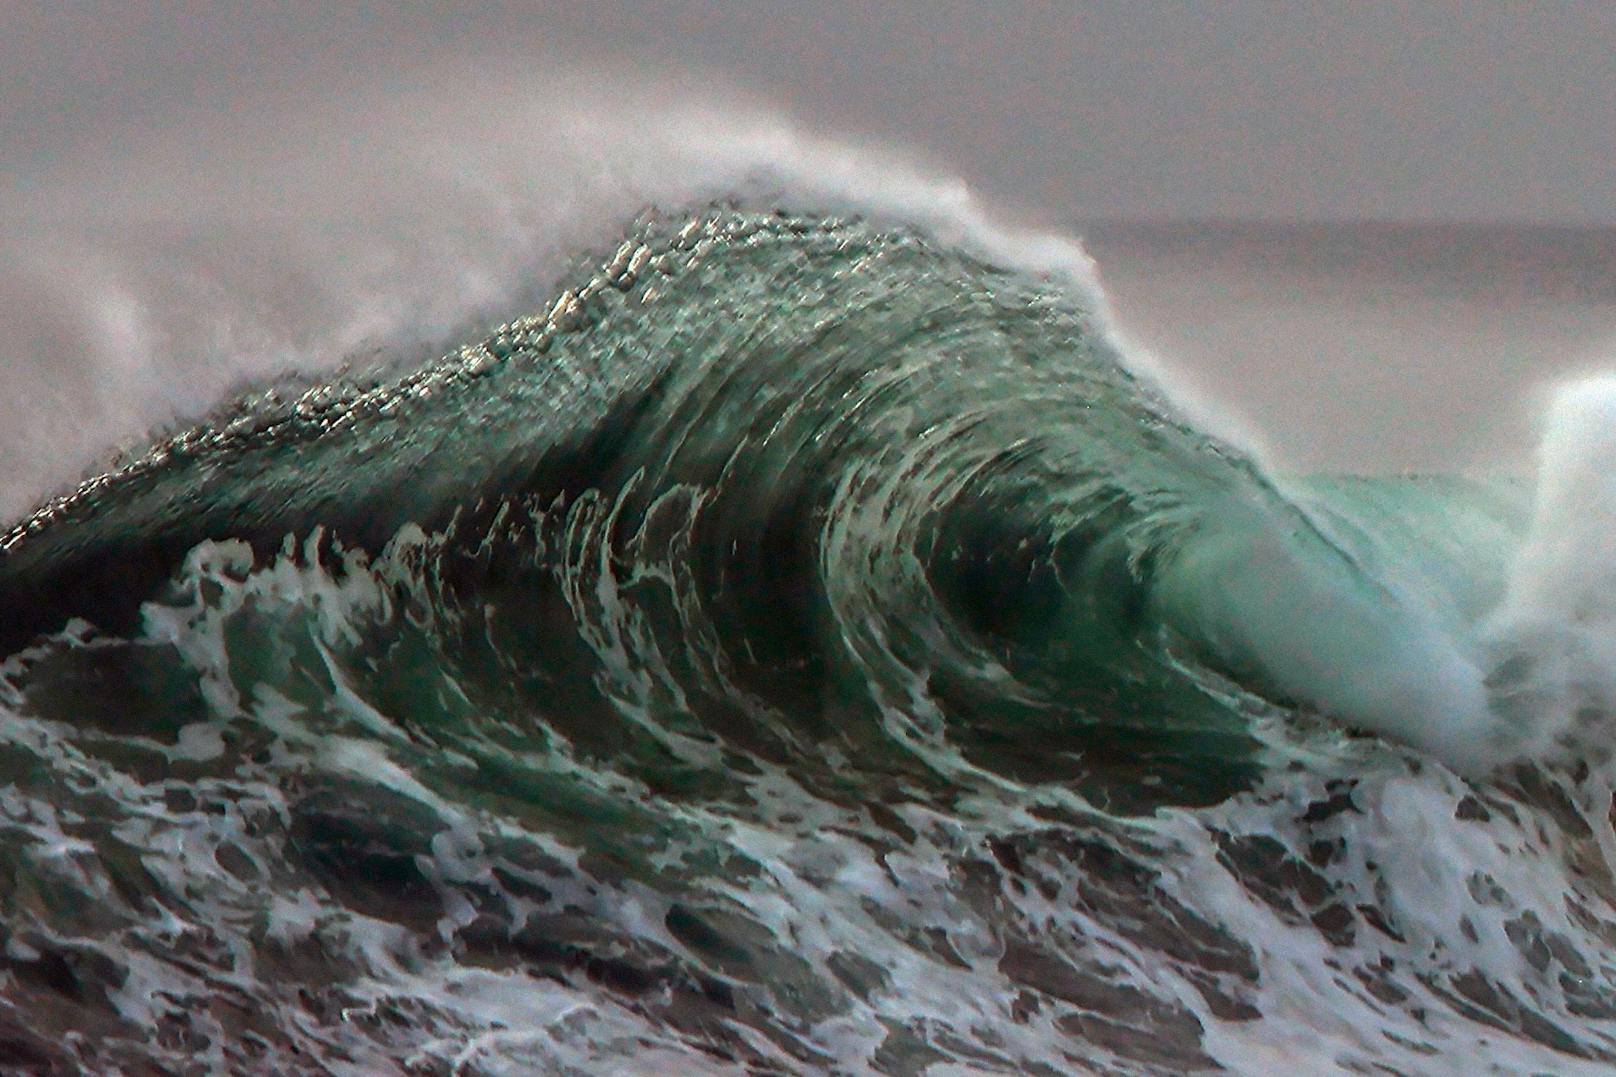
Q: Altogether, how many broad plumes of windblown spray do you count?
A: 1